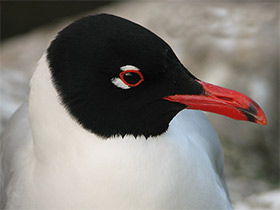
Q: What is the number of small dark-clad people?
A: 0